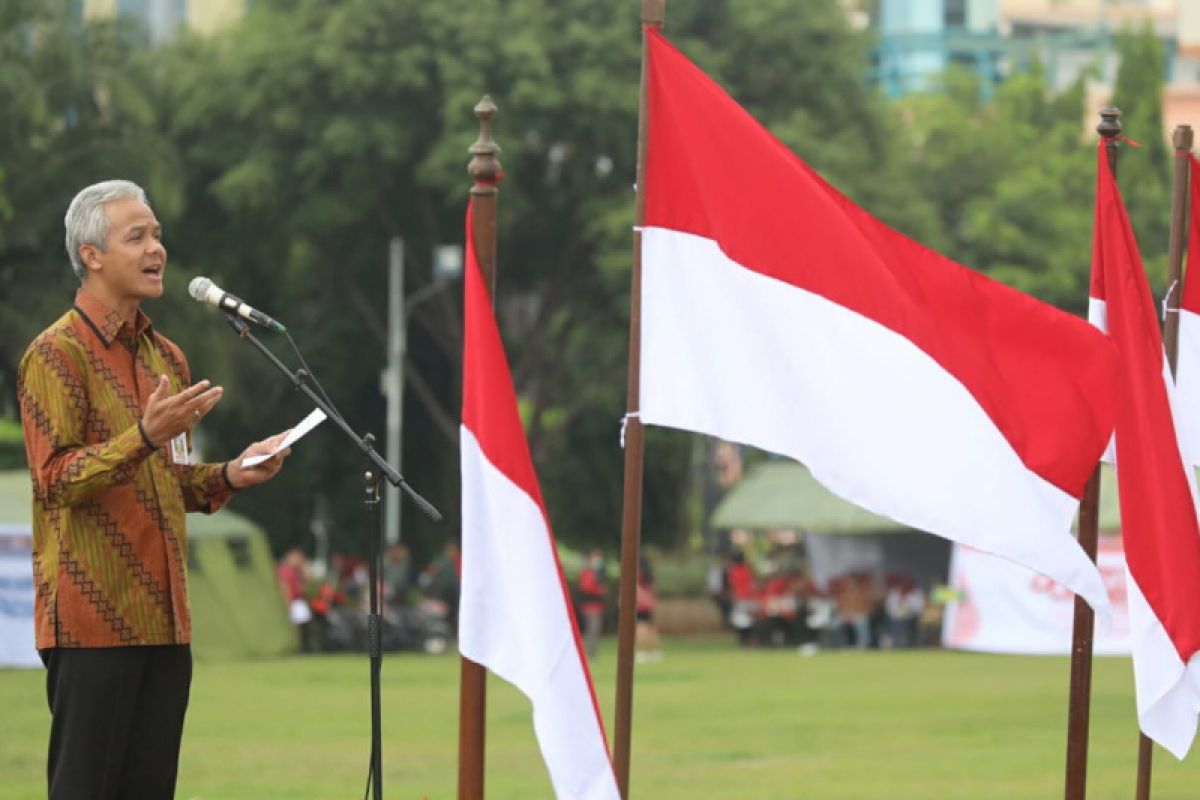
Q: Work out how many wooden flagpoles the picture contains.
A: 4